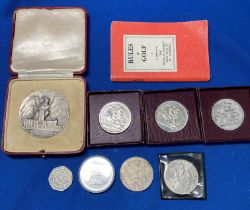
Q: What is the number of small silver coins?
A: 7